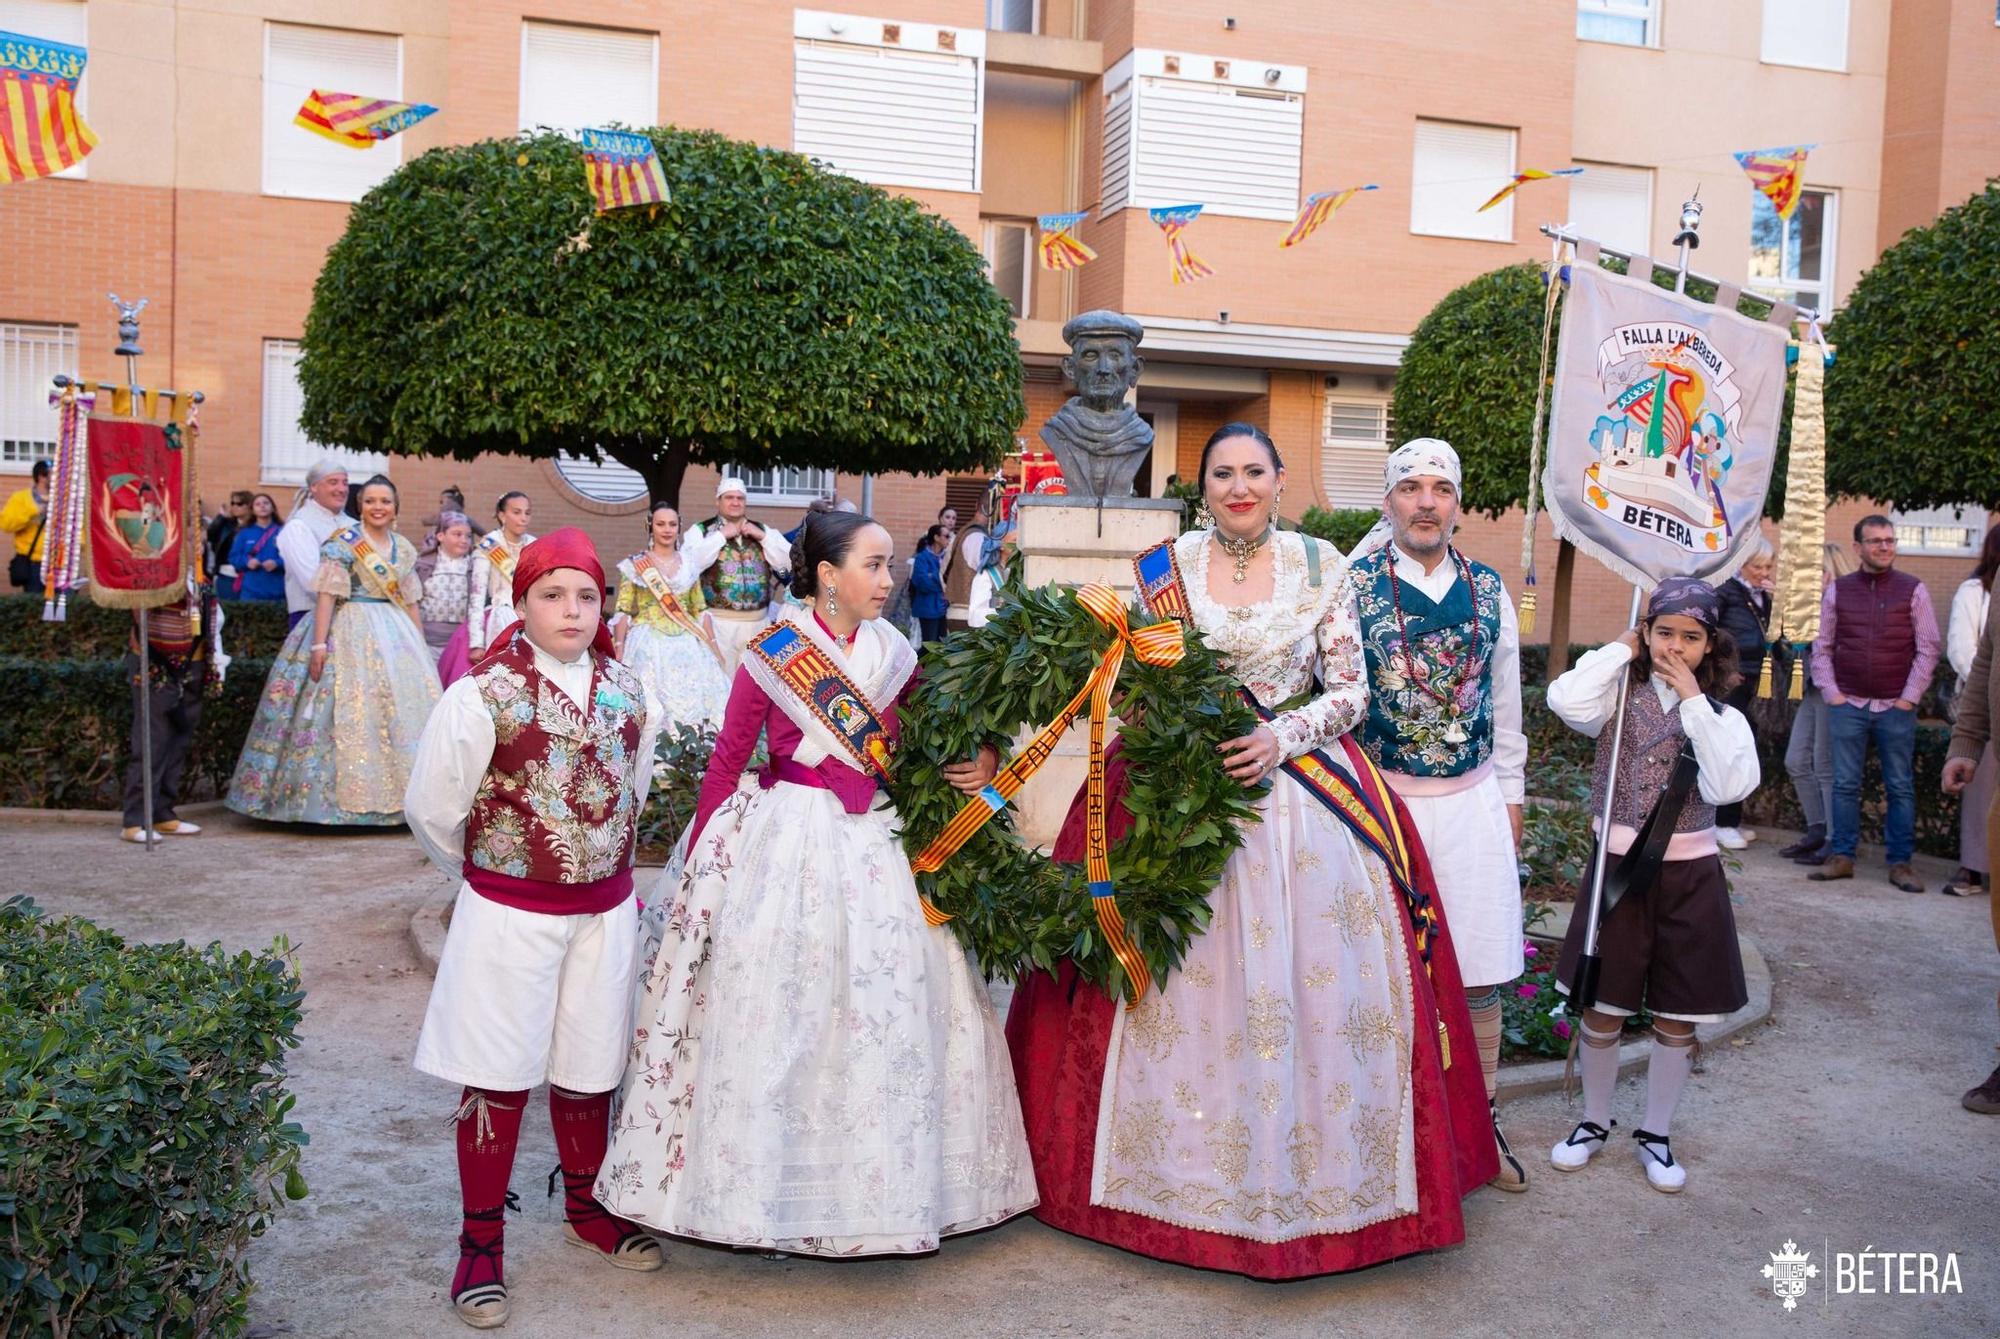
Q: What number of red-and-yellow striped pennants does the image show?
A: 8